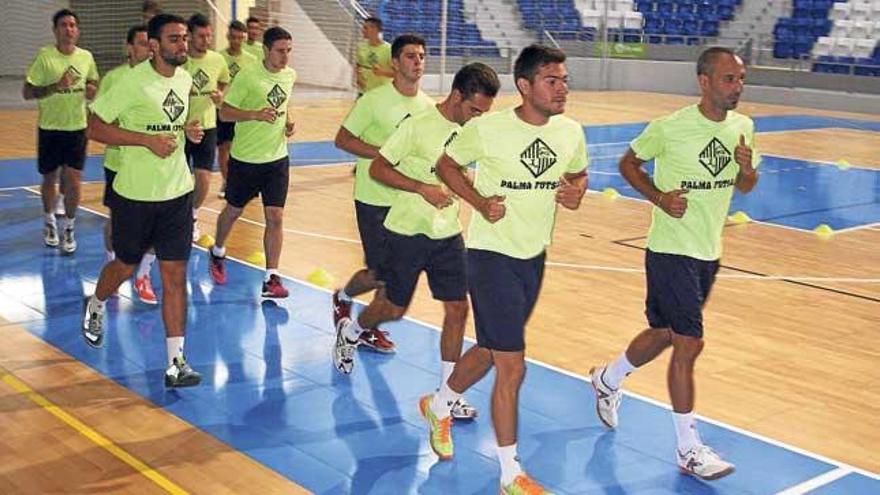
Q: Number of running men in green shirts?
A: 12